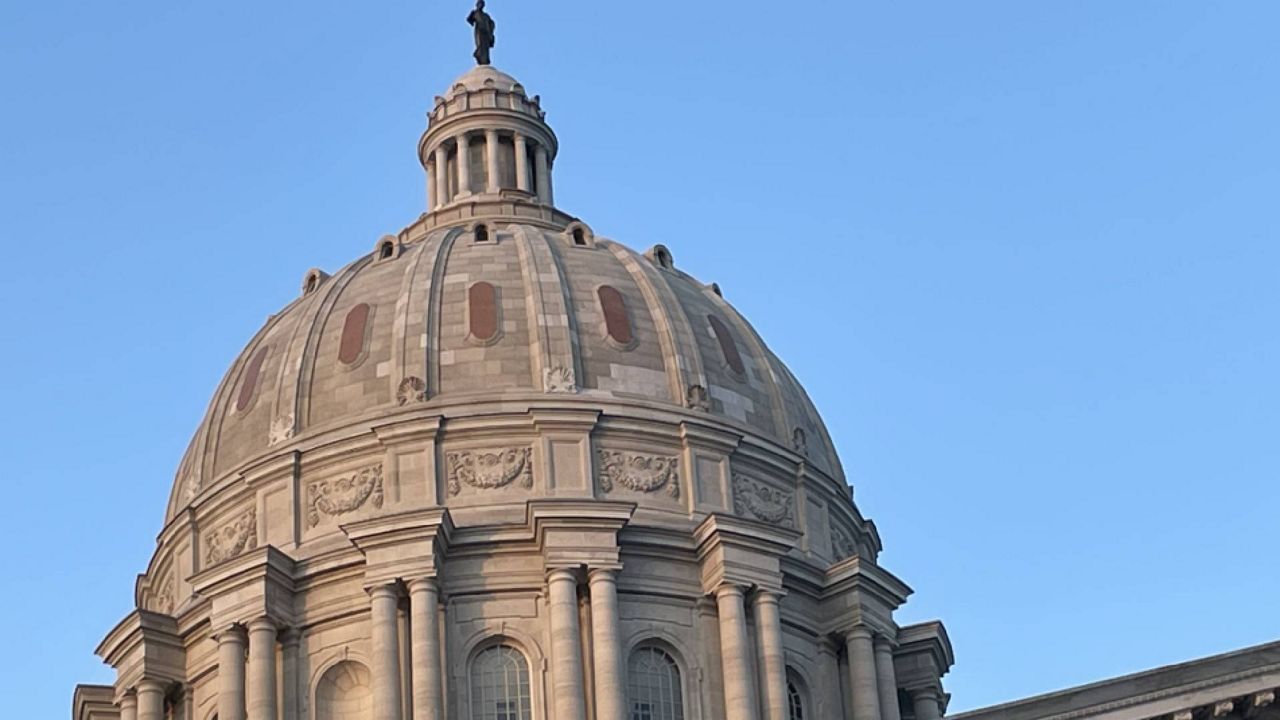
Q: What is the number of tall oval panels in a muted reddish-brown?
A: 5